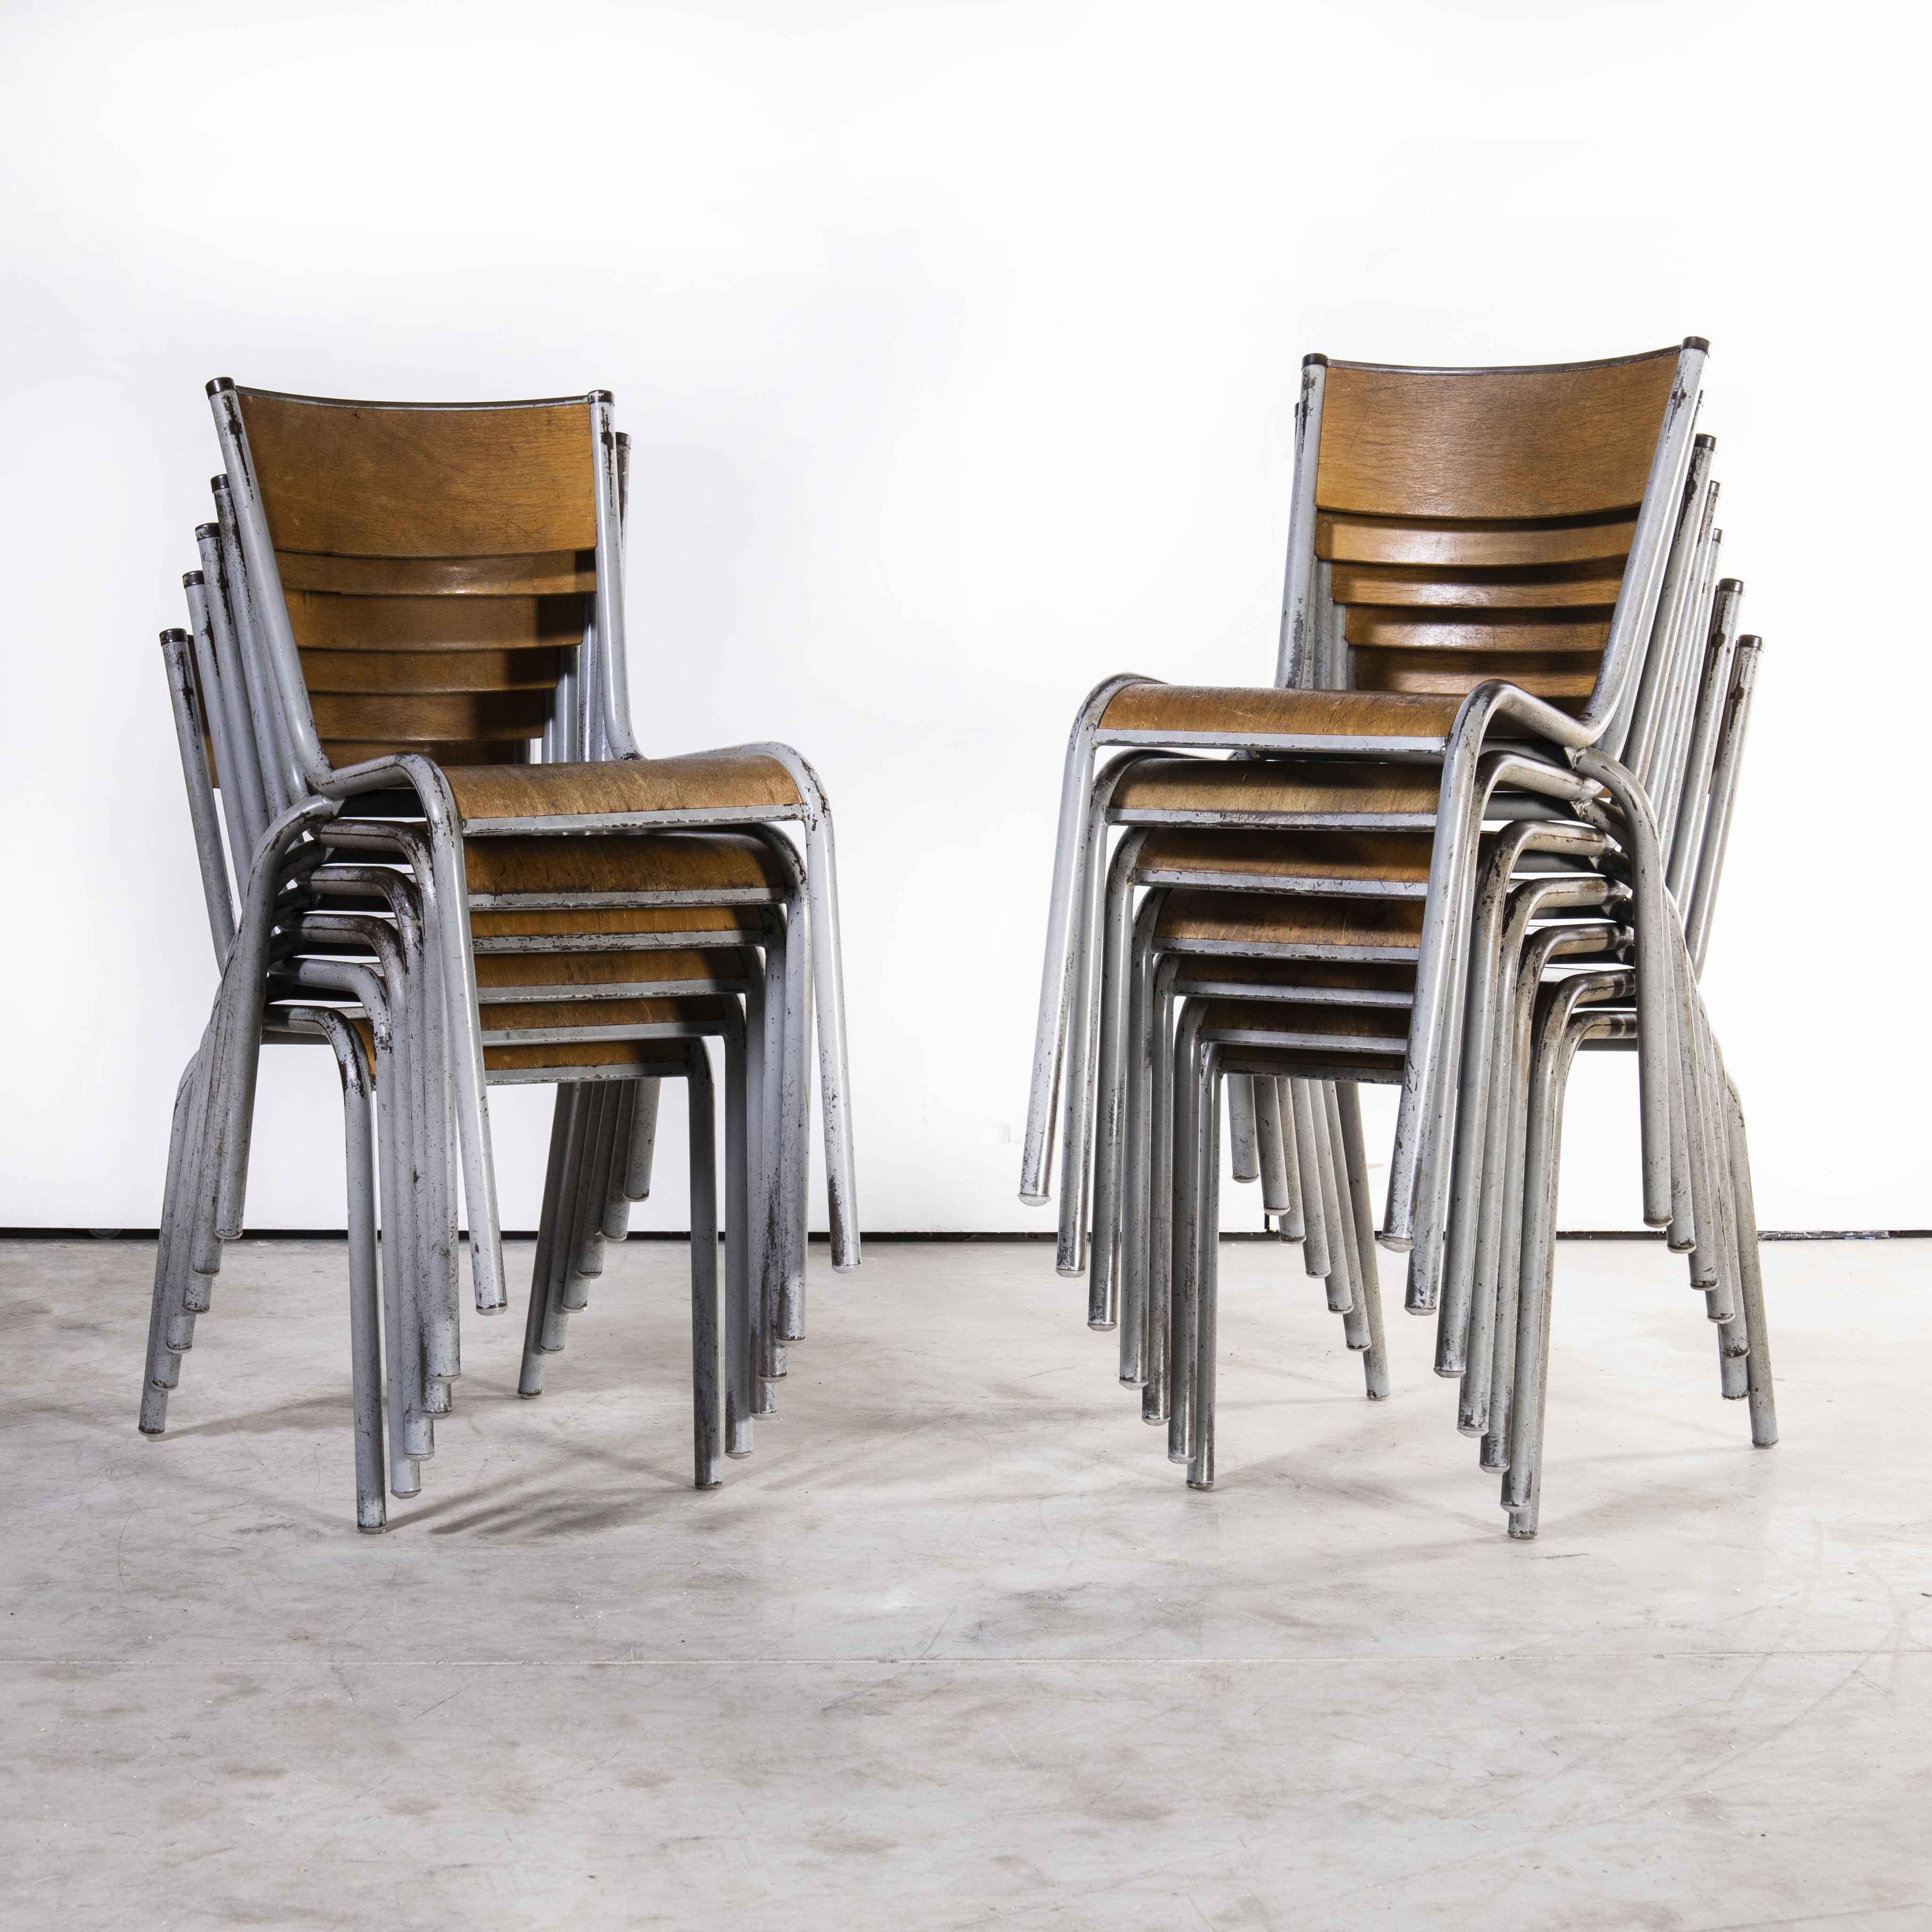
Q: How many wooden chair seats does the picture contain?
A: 13